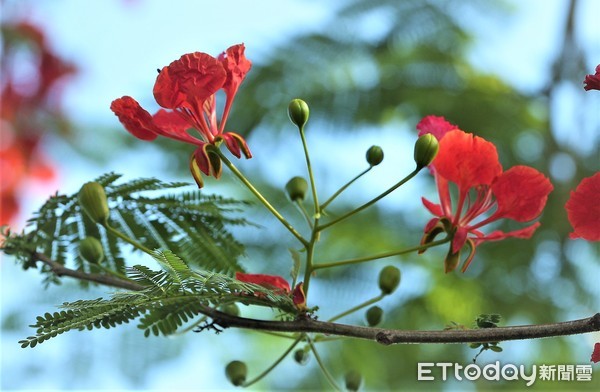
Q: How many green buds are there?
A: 12